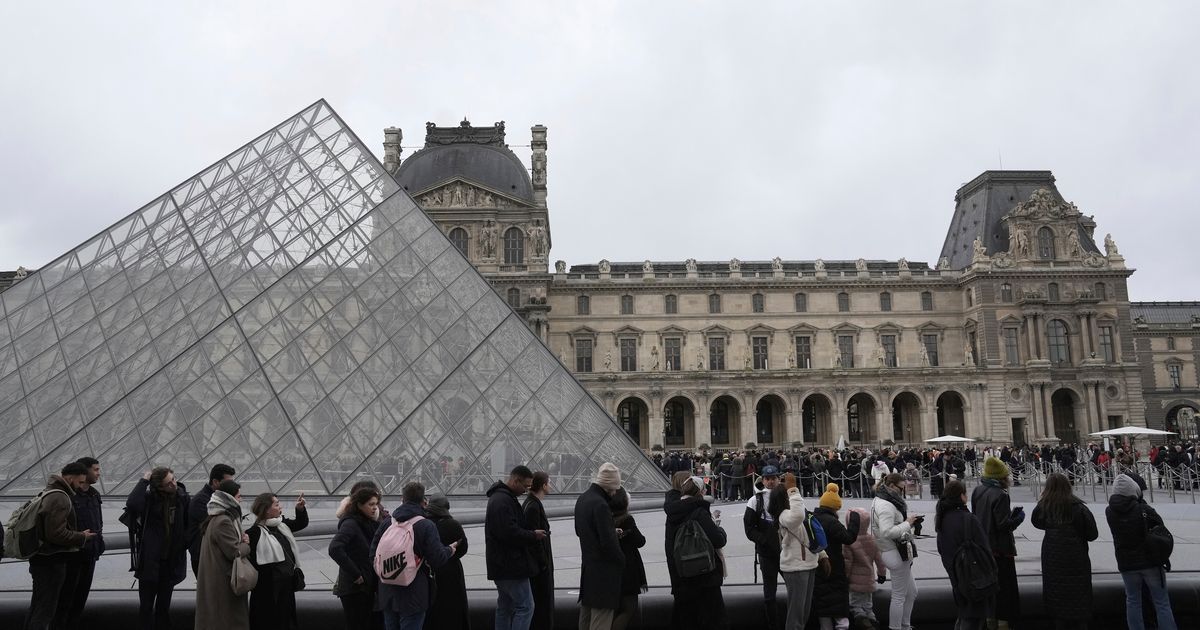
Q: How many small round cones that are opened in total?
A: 2